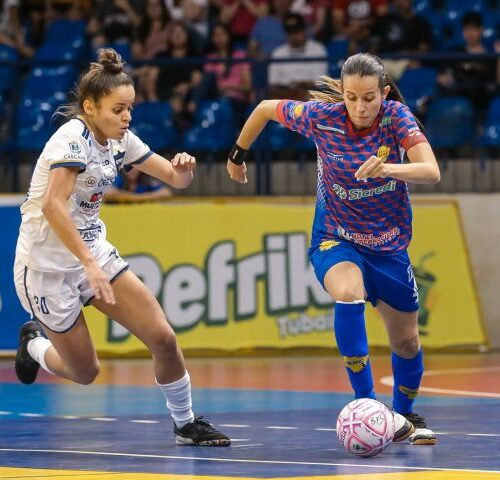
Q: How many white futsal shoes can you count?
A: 2